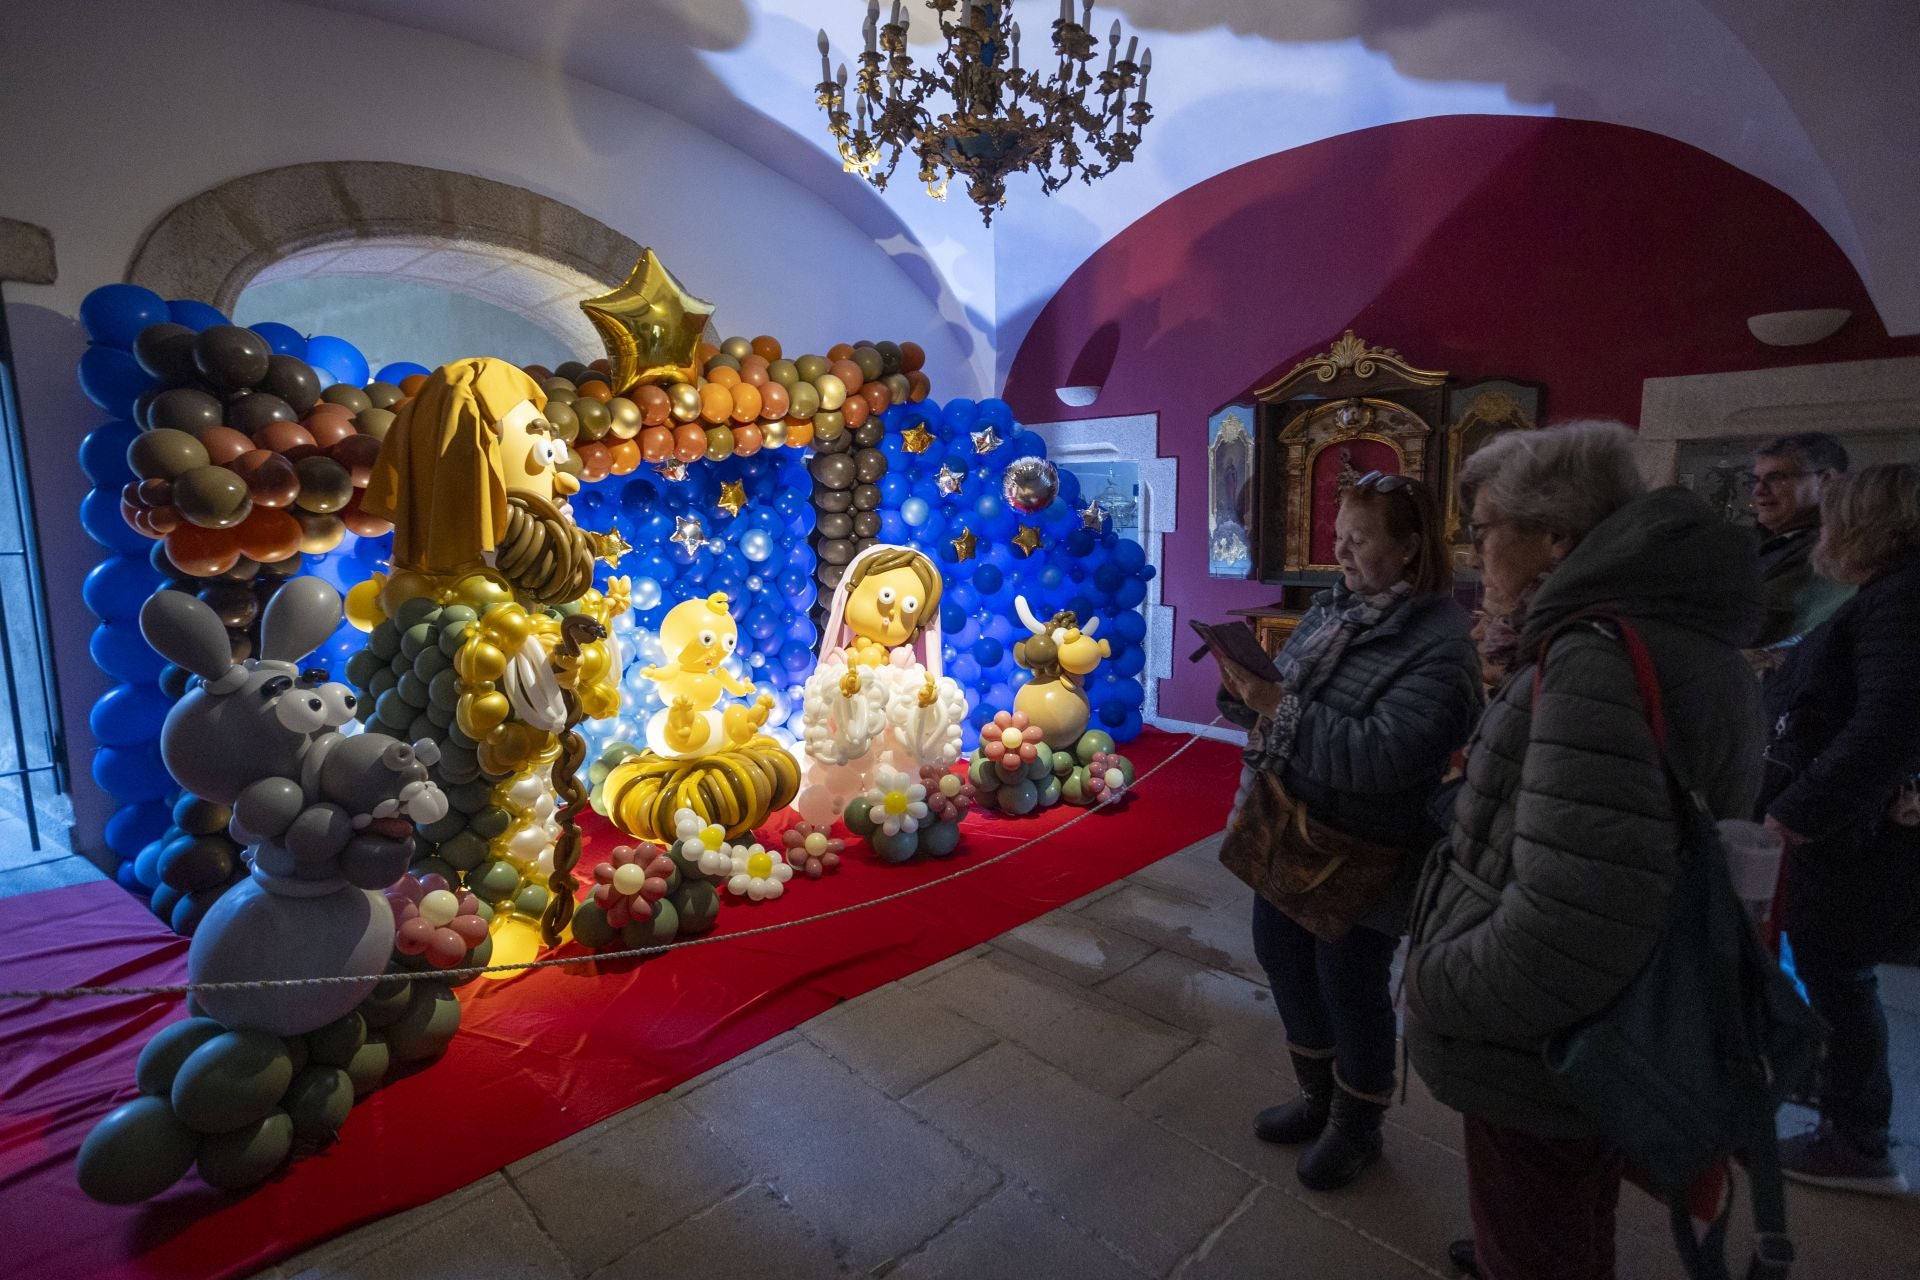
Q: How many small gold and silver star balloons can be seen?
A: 10